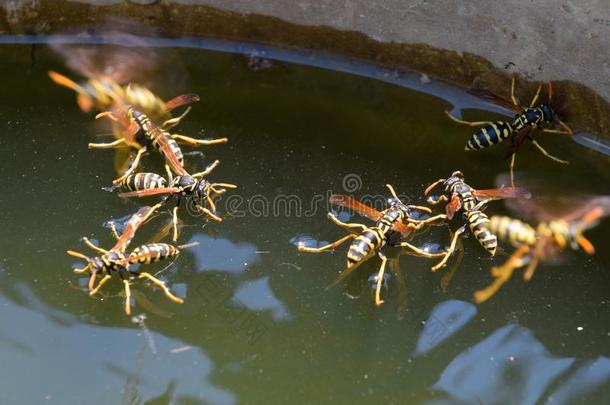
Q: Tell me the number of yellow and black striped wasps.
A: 8